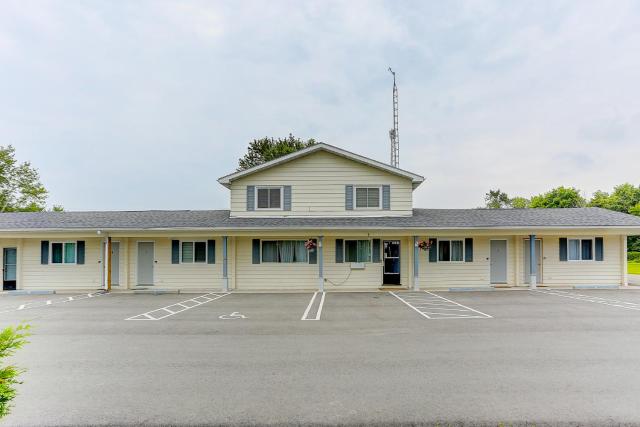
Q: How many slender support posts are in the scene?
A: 5